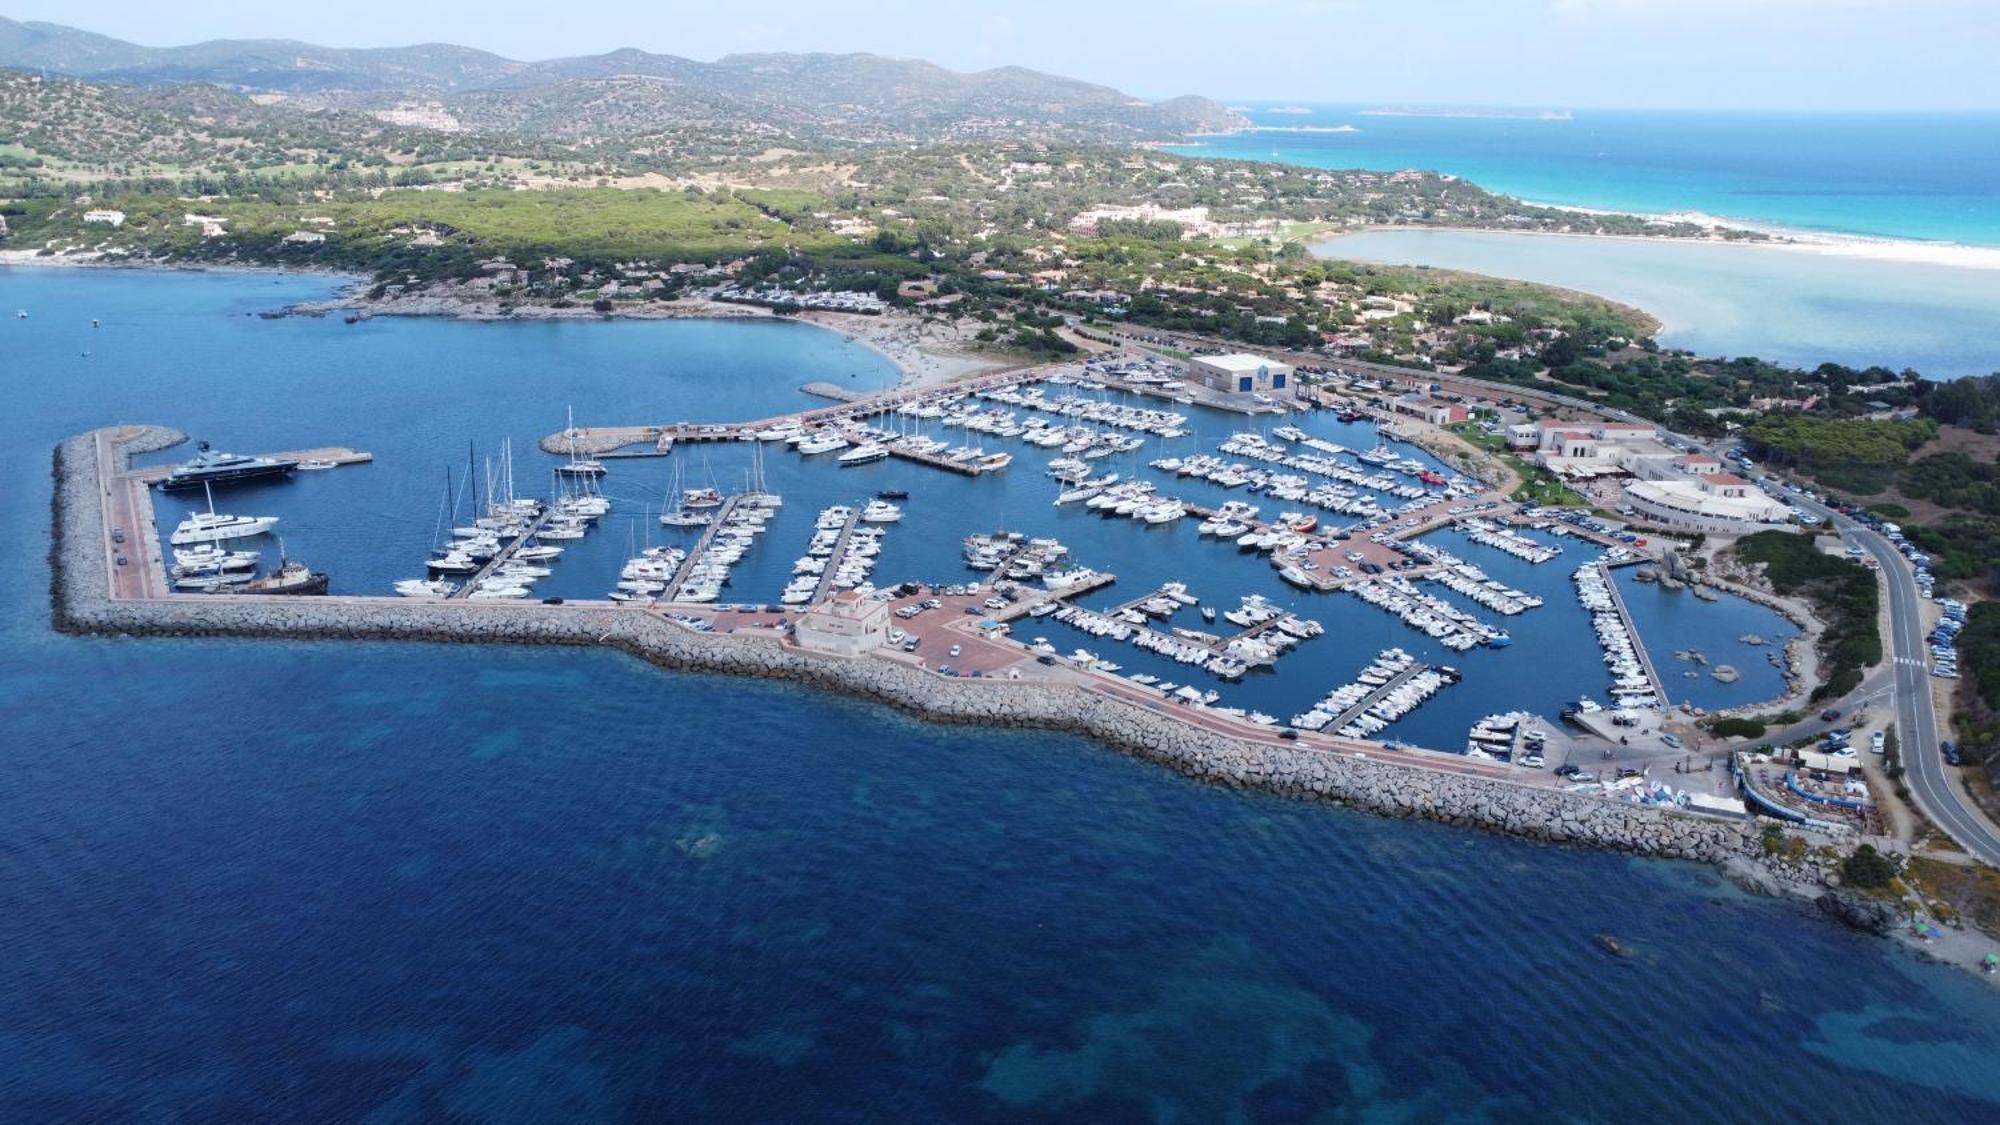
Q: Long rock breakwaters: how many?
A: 1